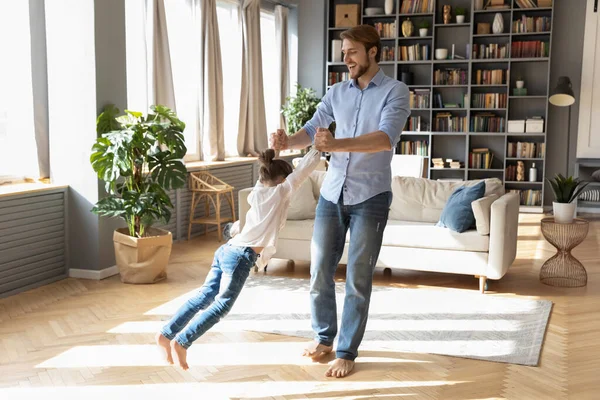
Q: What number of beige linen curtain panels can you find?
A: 4